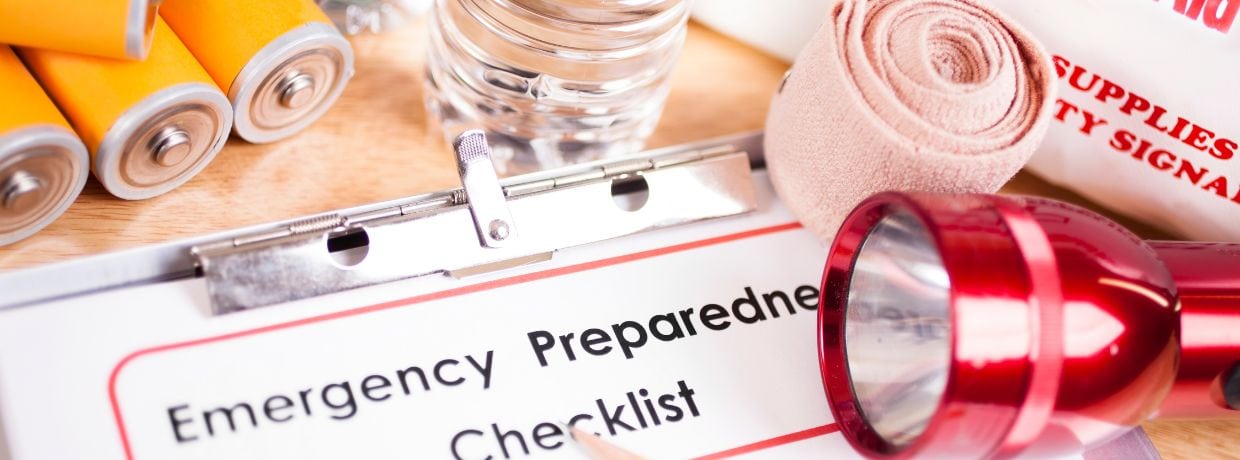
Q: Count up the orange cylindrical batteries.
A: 4